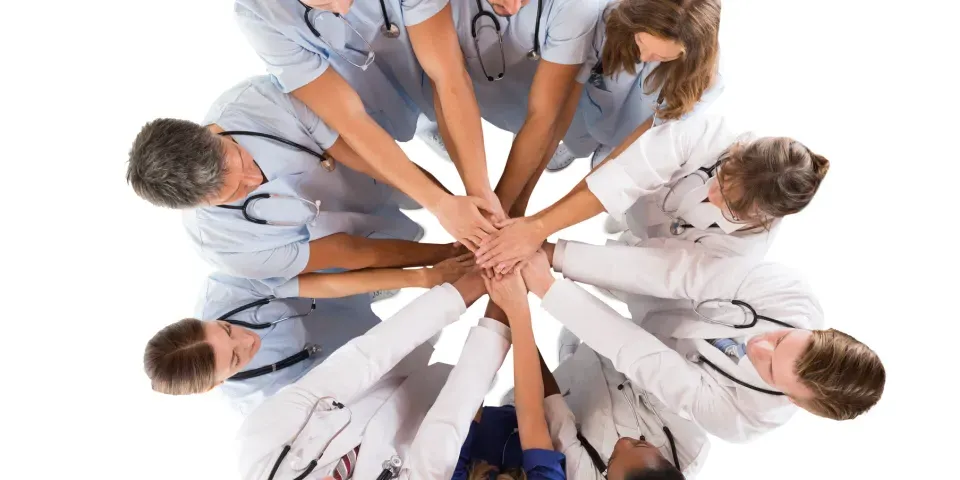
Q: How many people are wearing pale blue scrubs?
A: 5